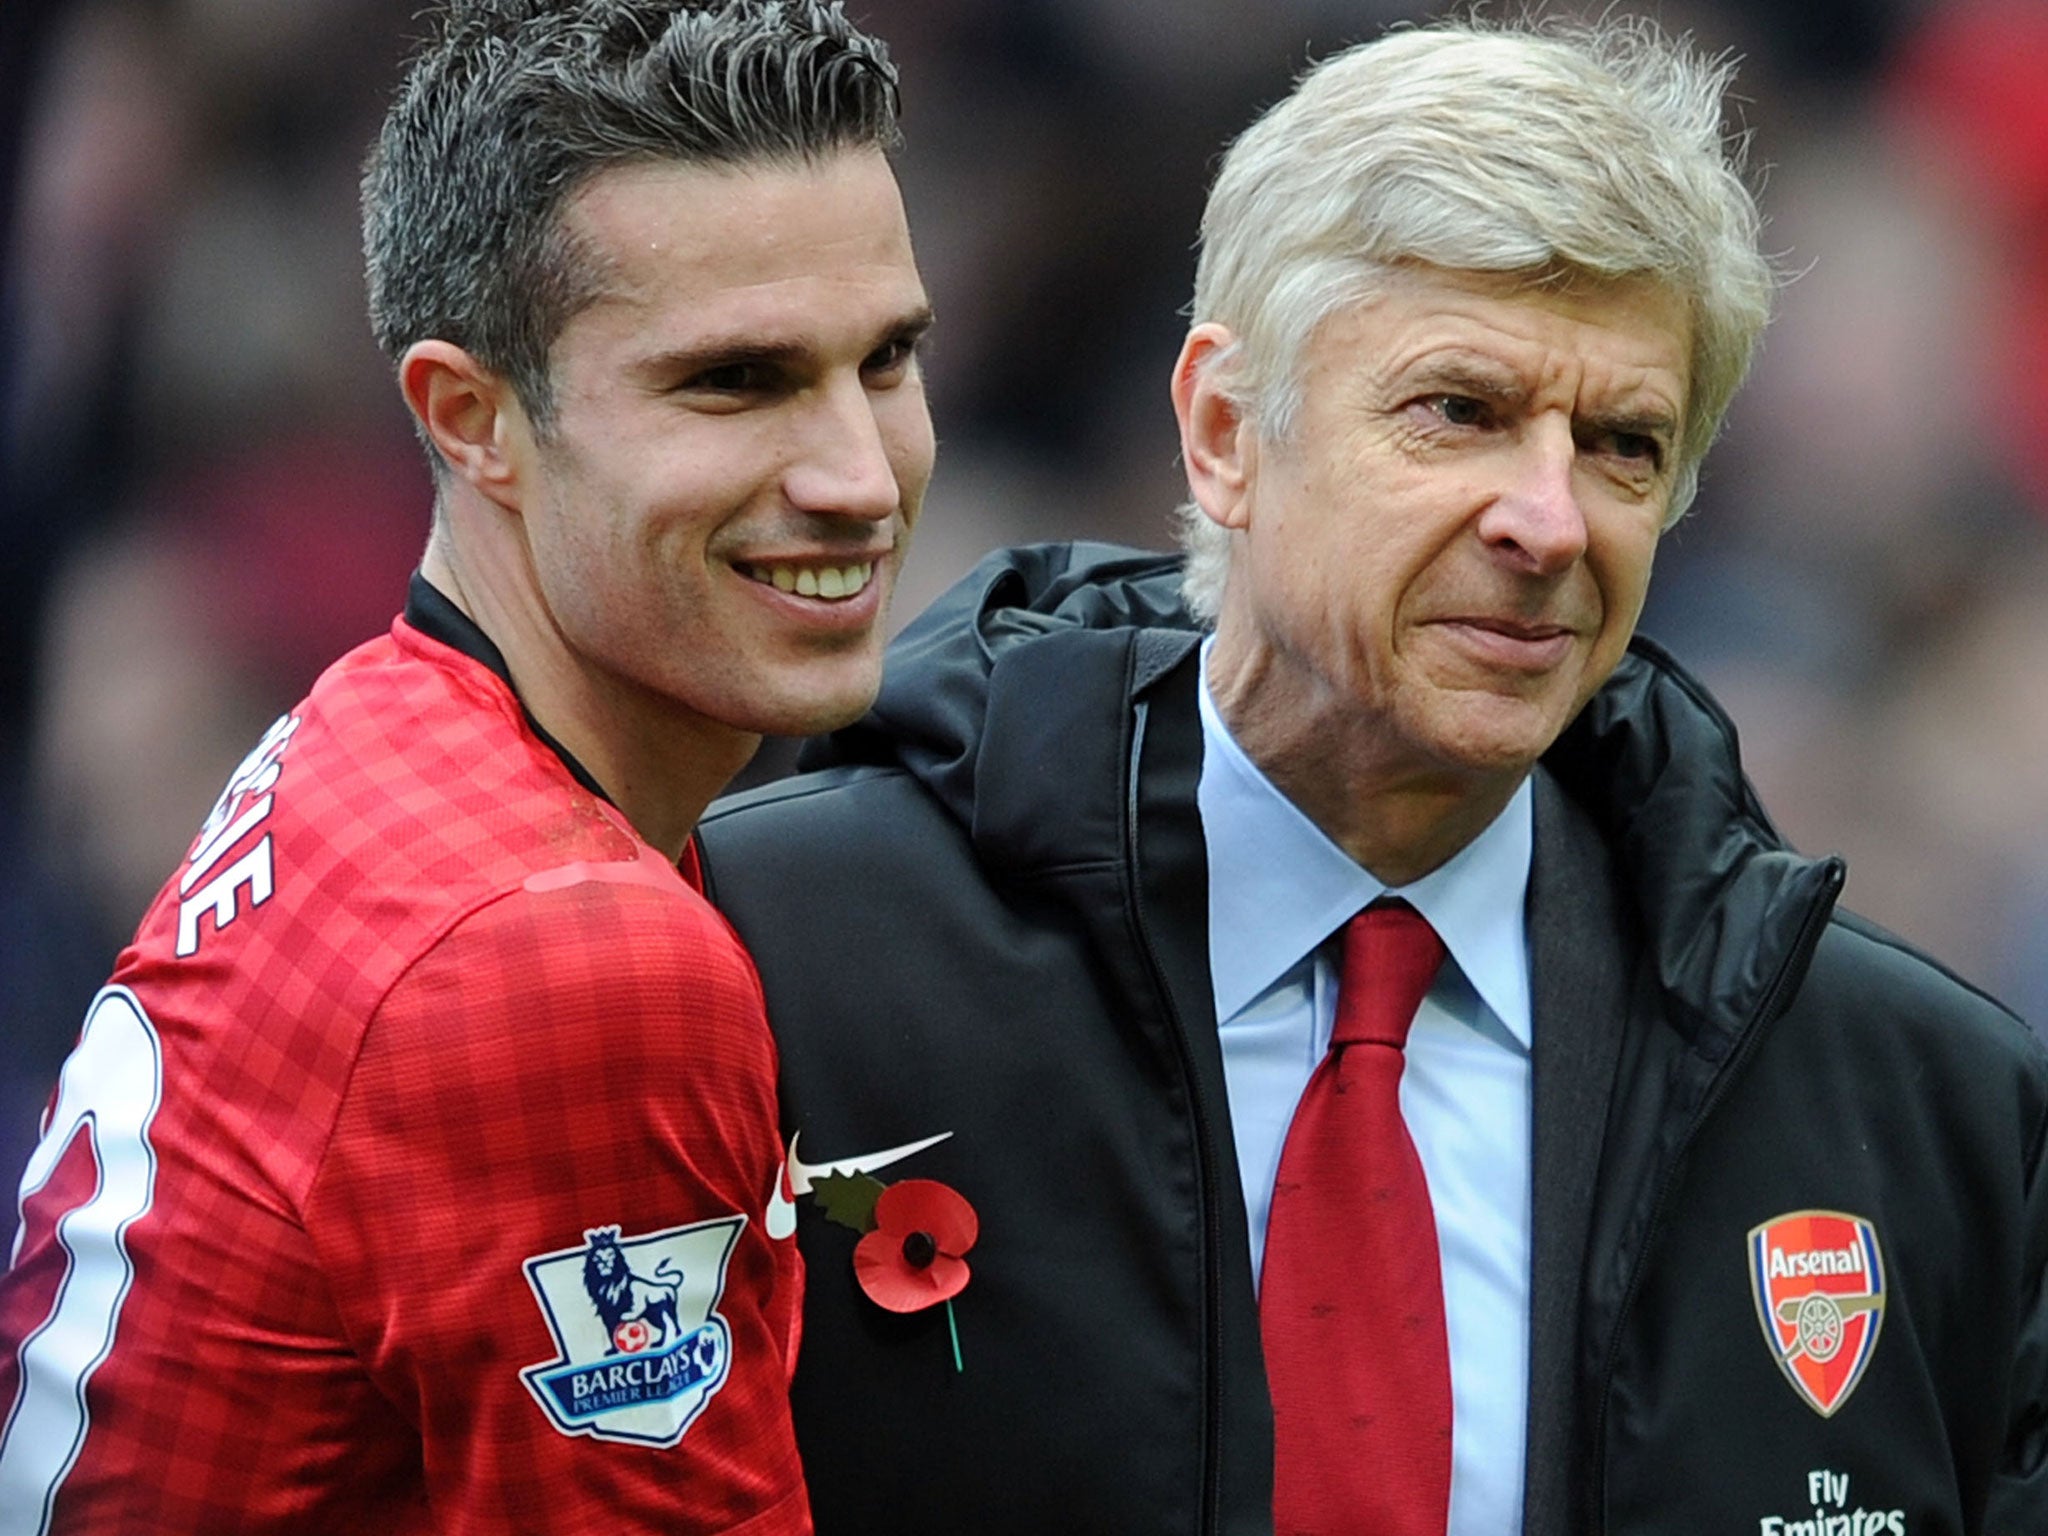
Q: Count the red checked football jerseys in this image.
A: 1